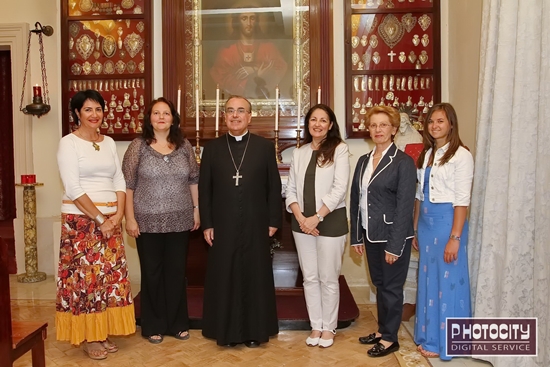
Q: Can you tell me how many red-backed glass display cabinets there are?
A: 2